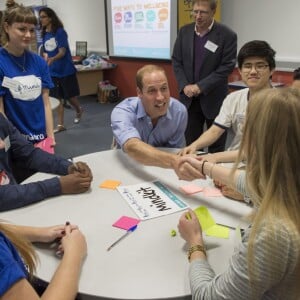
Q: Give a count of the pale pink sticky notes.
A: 2